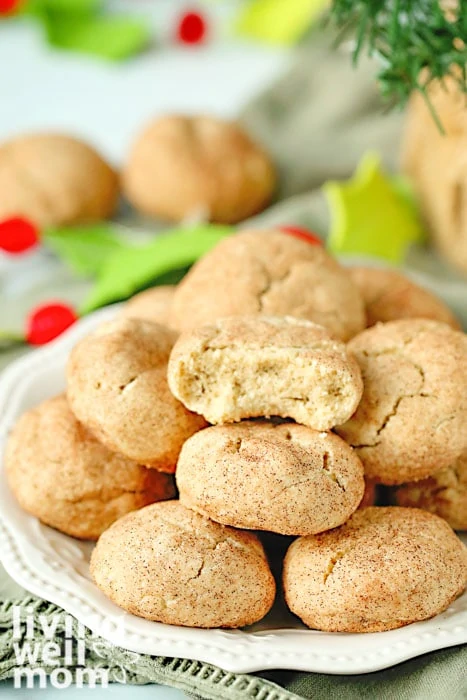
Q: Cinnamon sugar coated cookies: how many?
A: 13